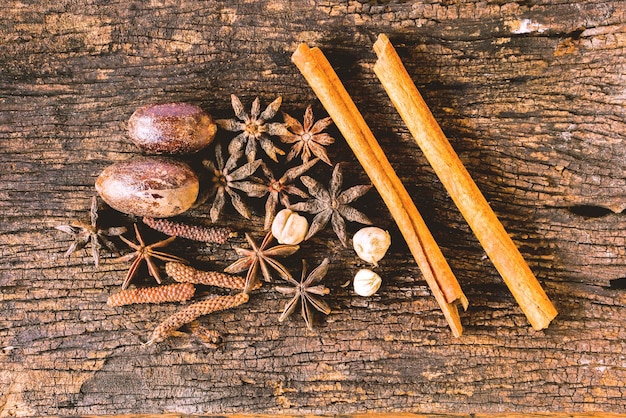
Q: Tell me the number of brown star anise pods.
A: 9